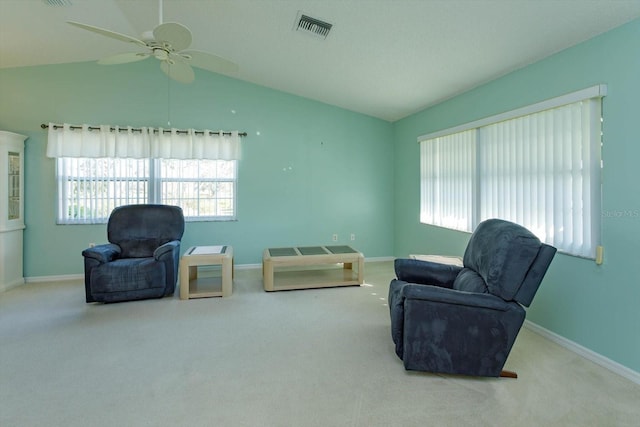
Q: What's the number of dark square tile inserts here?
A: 3